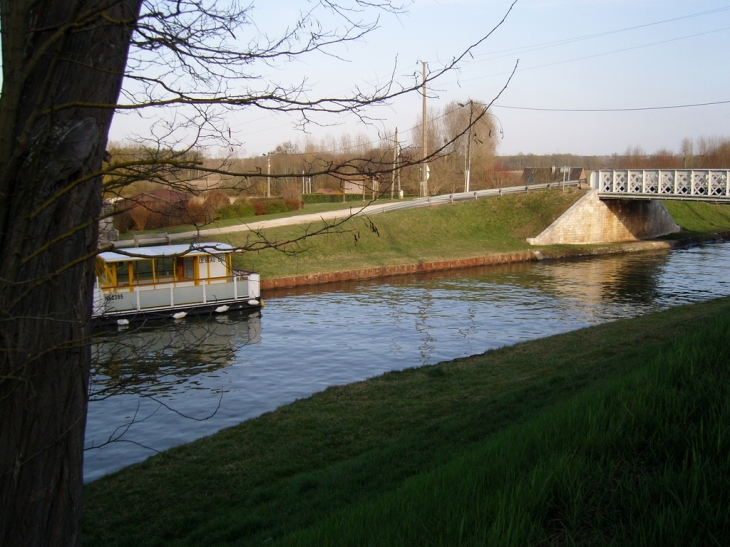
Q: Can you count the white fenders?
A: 4